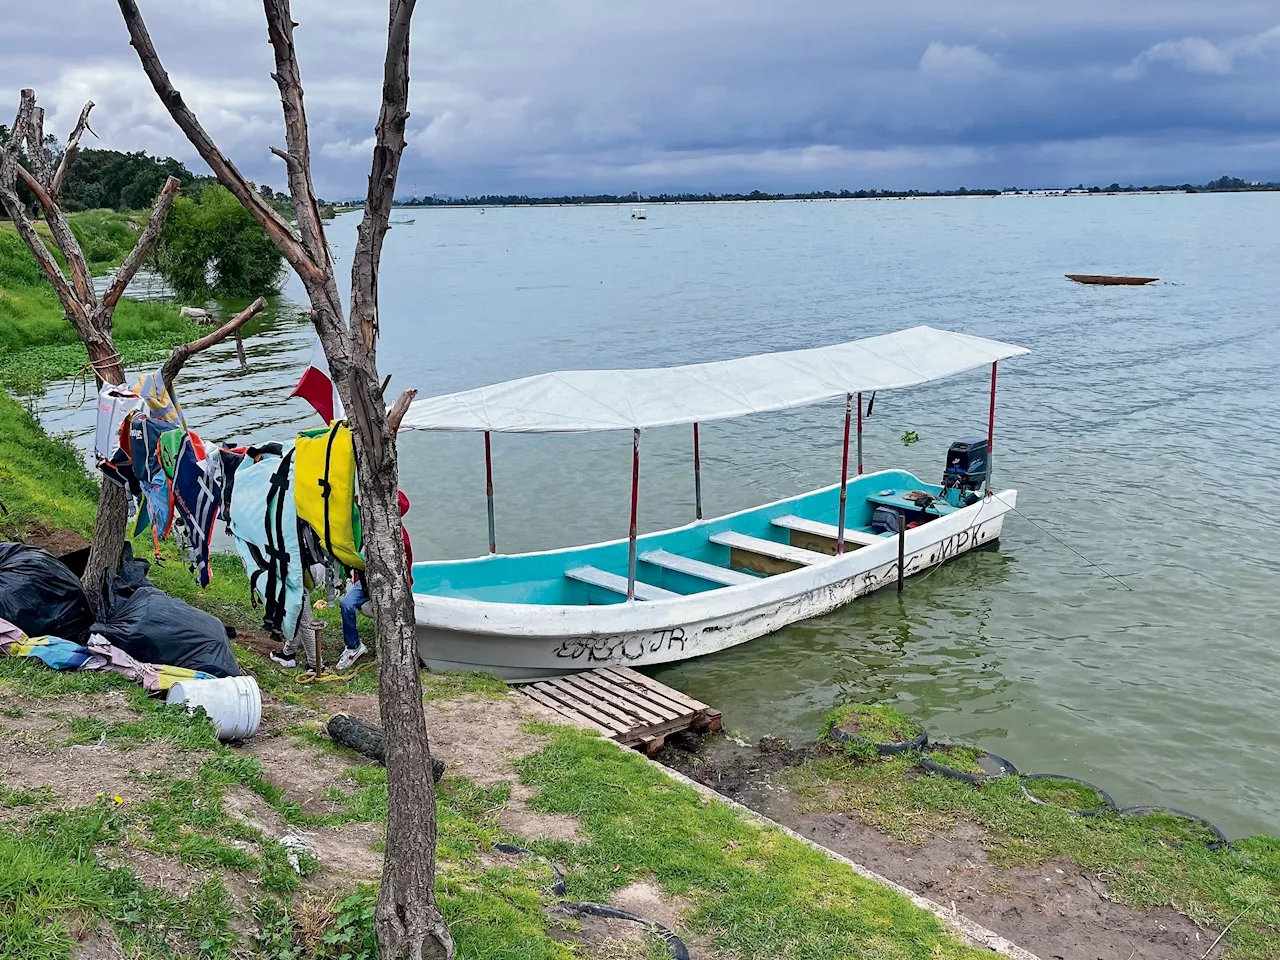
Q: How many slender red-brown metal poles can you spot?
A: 6